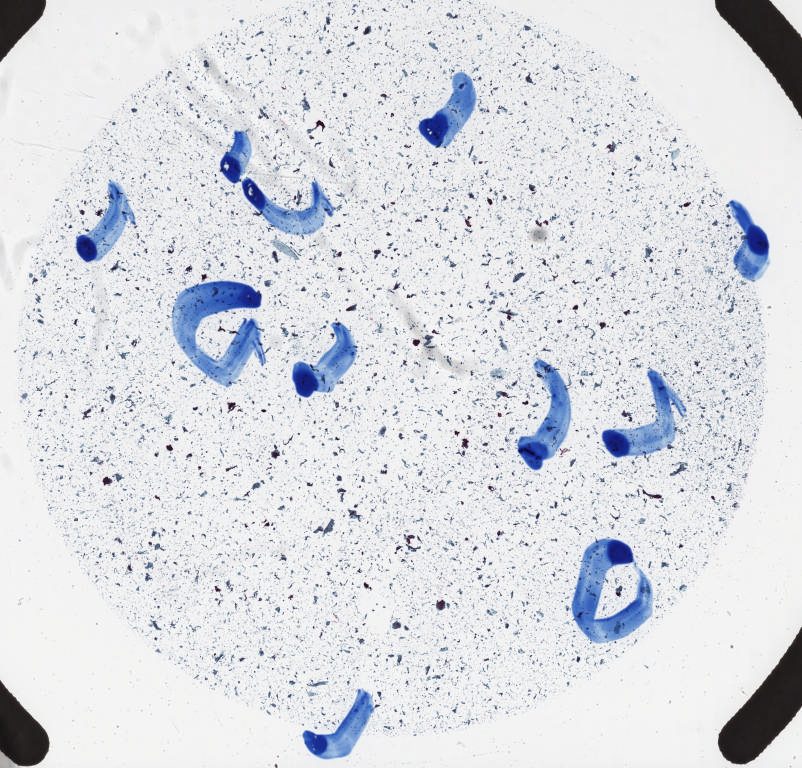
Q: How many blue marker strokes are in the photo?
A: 11